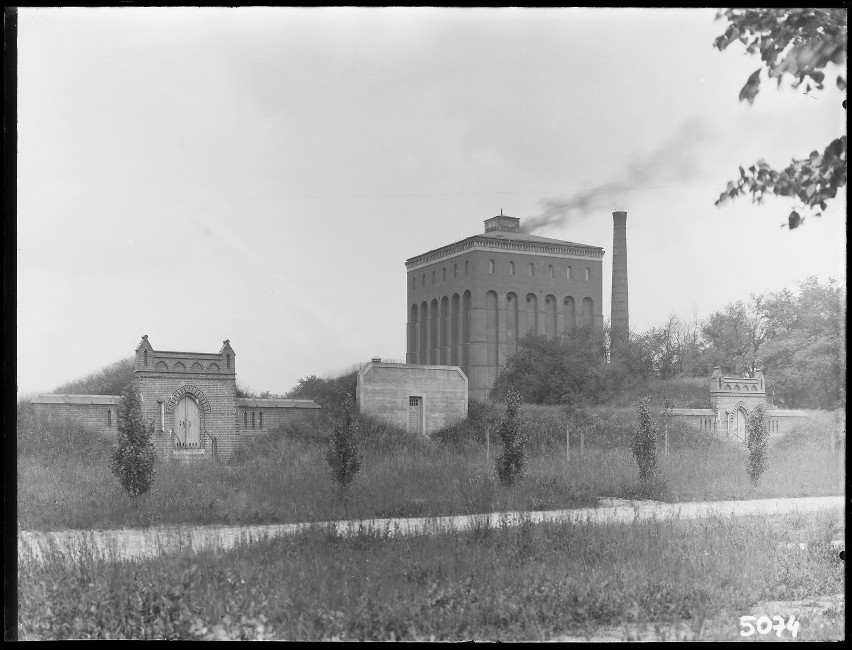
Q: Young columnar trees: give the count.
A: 5